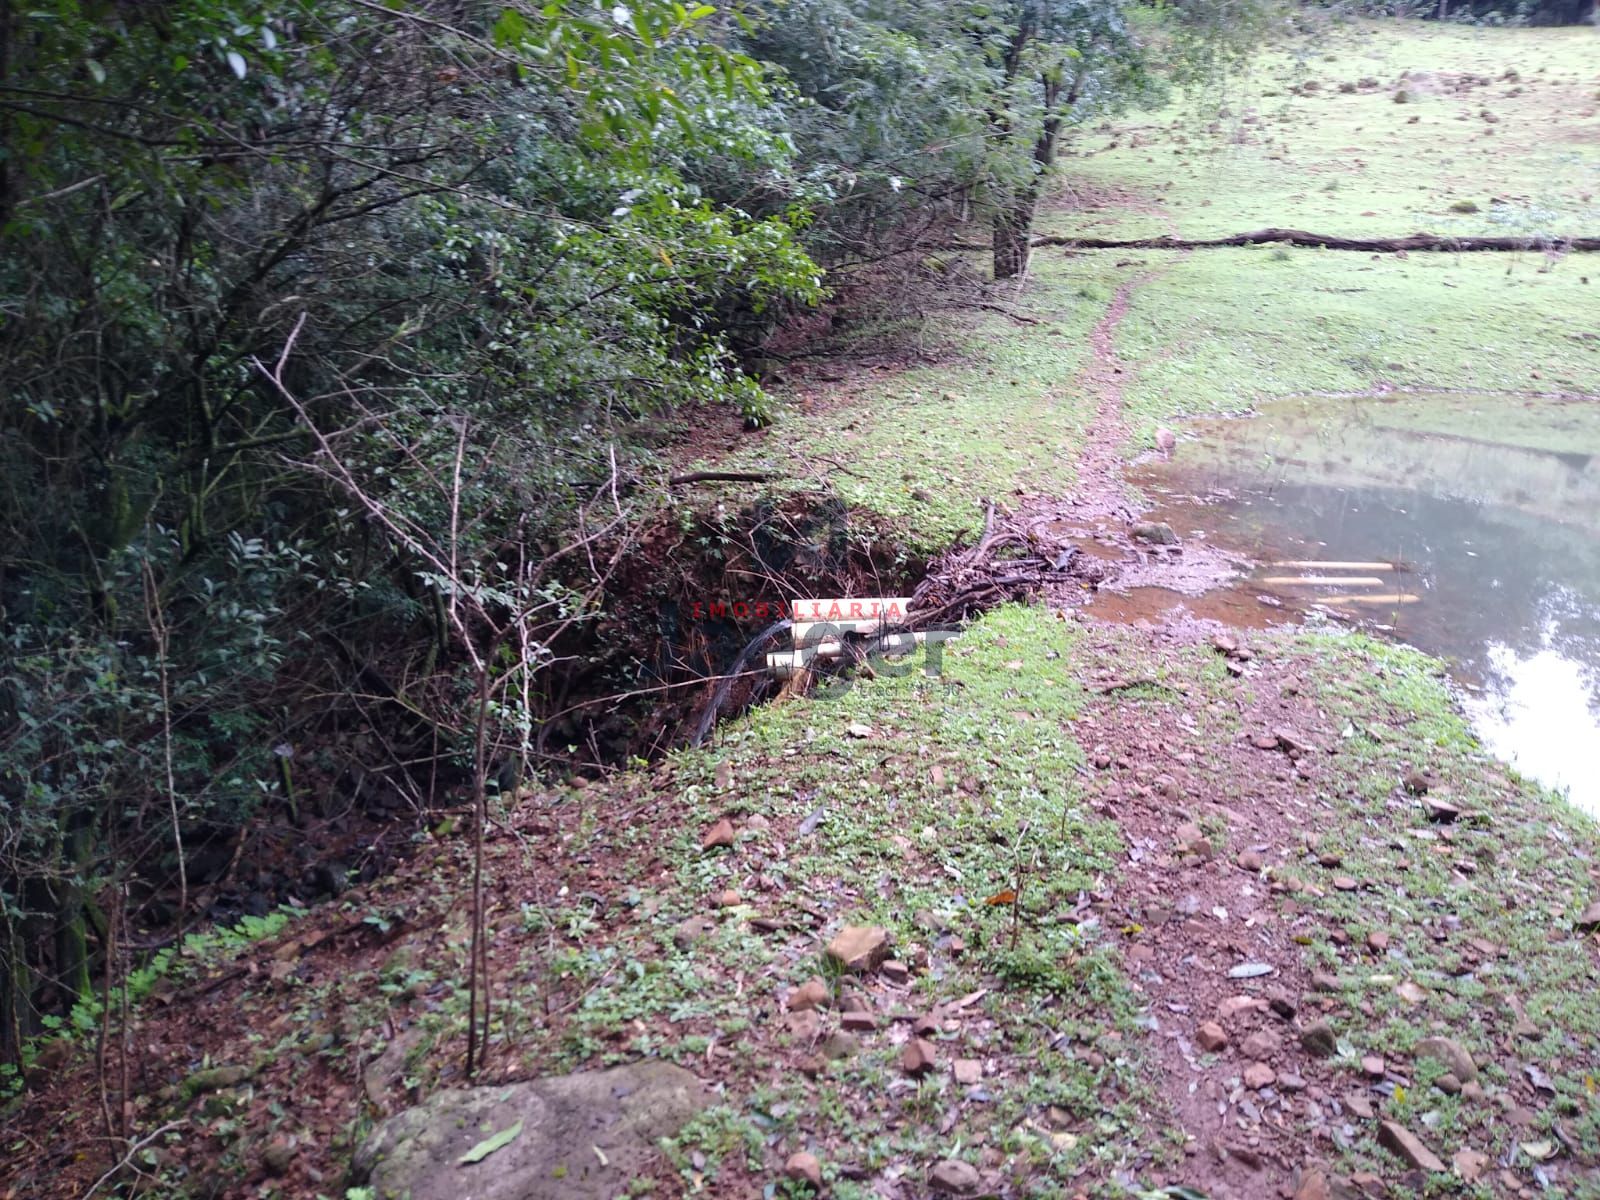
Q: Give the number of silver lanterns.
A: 0